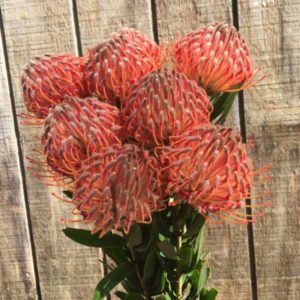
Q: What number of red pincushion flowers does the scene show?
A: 7